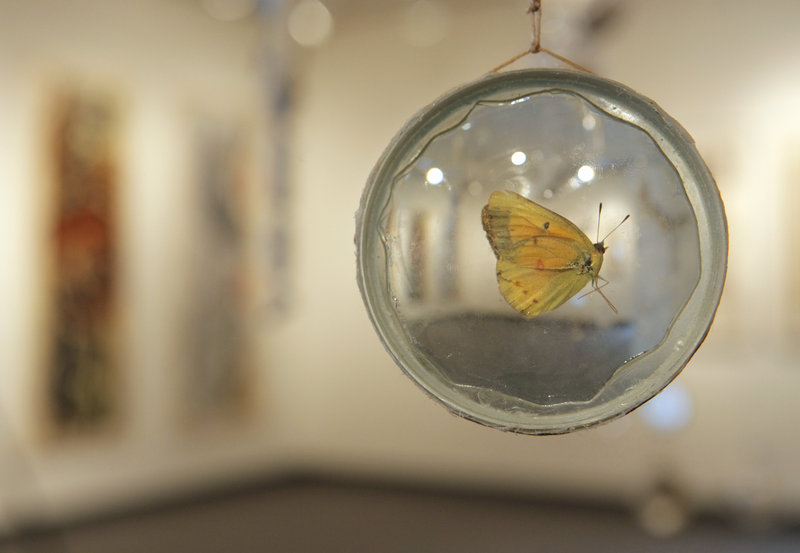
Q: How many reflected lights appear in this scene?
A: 3